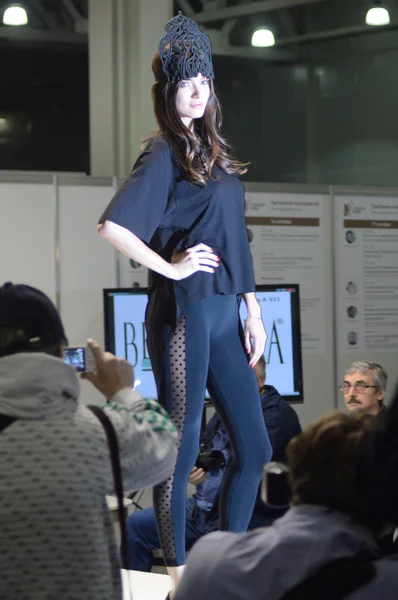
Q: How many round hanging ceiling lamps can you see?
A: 3